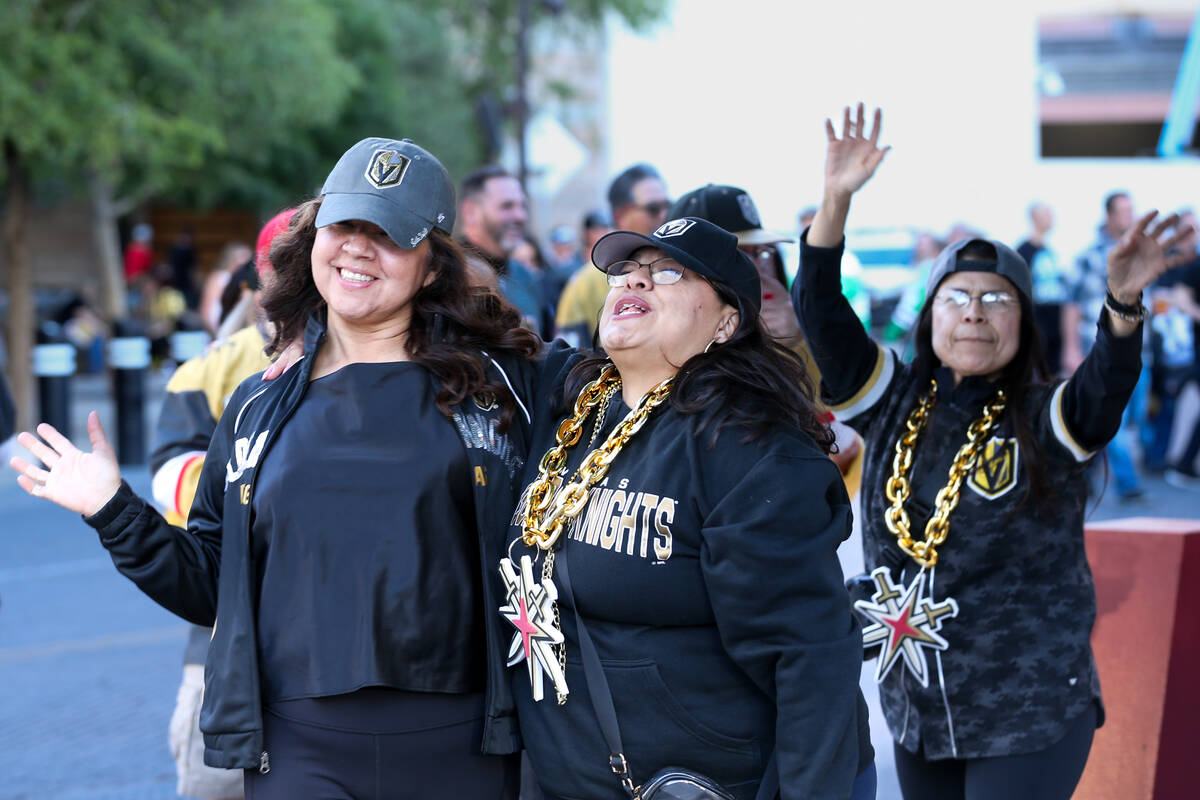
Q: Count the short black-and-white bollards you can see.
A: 3